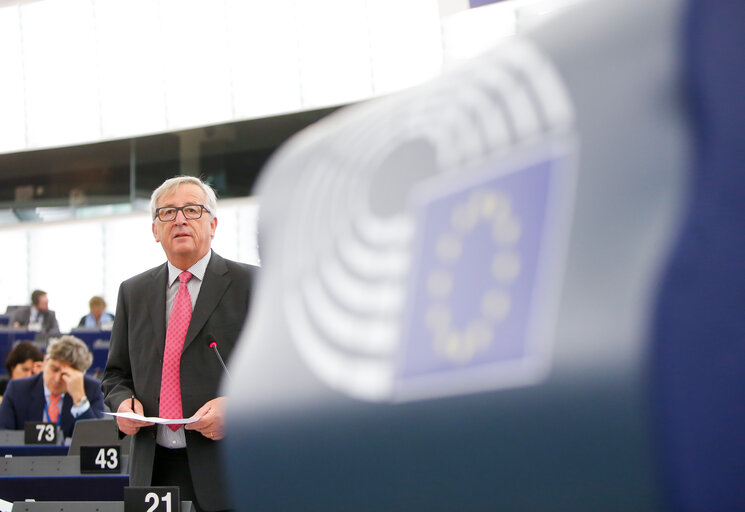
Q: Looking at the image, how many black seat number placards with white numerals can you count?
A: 3